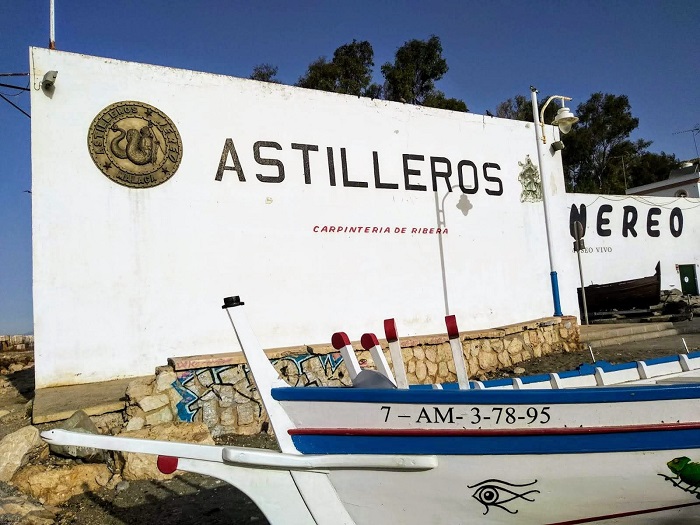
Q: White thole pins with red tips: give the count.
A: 4